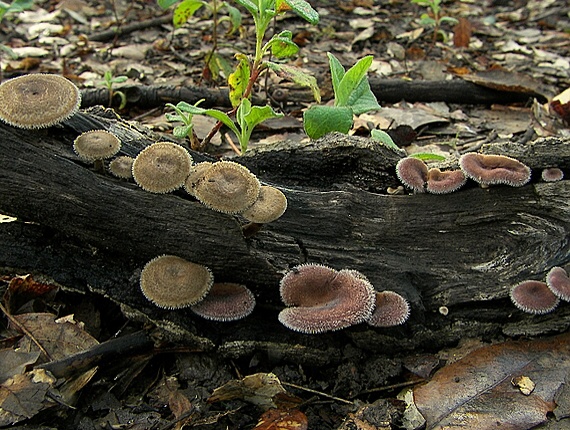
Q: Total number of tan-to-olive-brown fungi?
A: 8